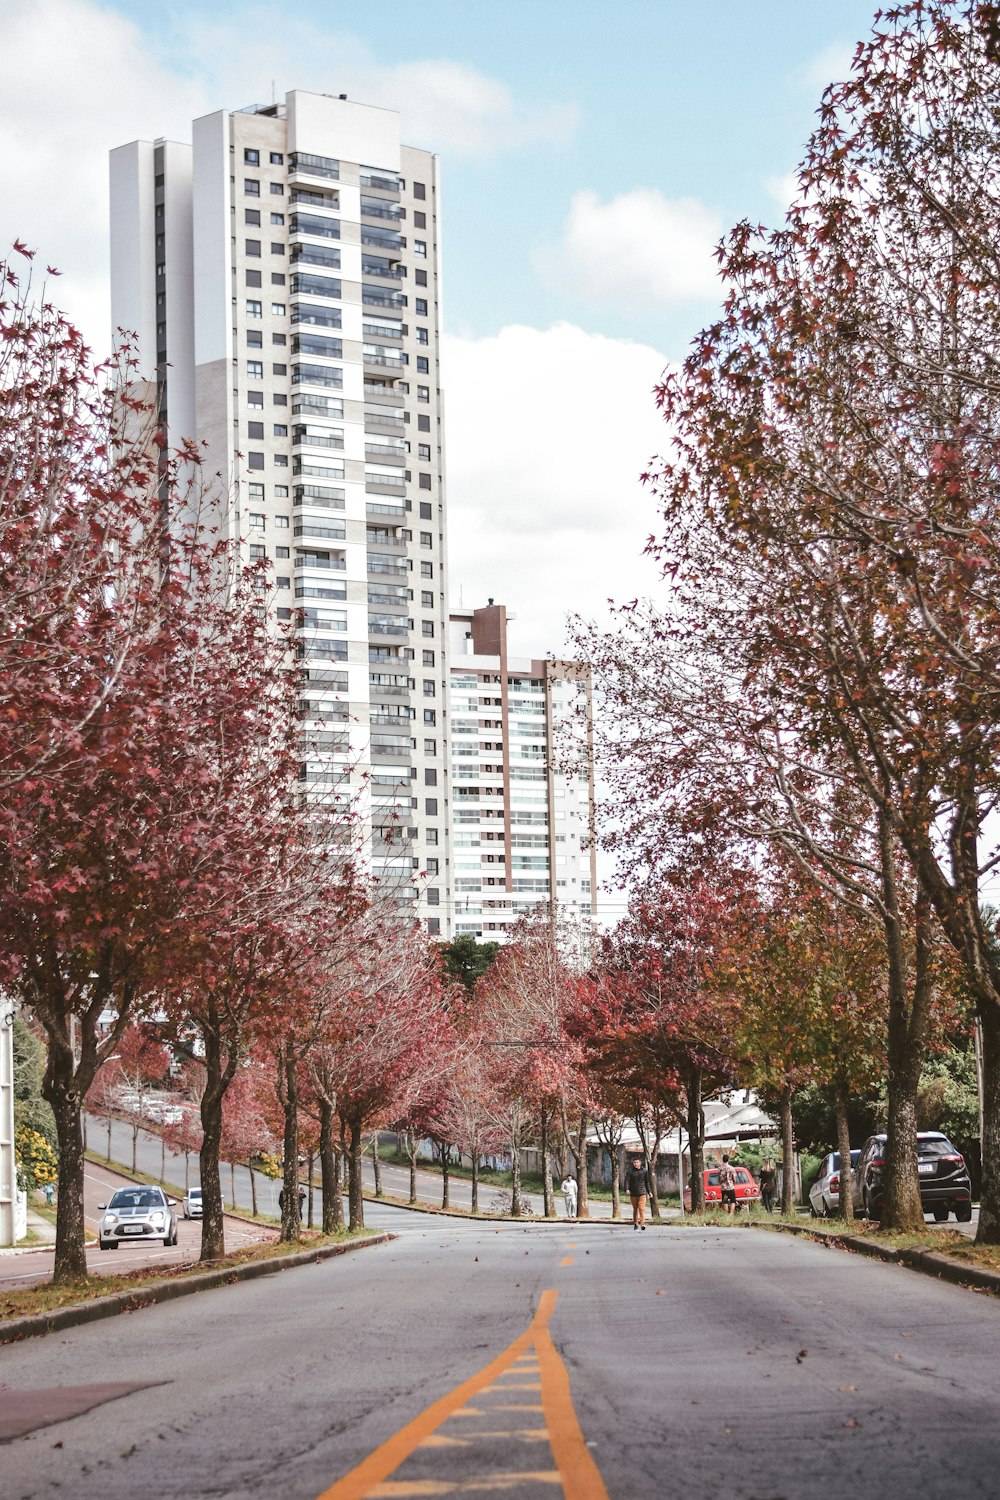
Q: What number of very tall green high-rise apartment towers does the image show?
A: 0